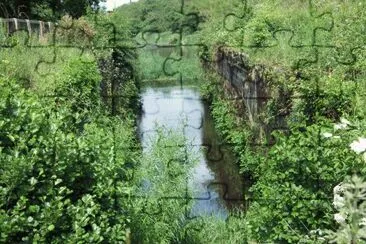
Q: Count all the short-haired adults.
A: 0